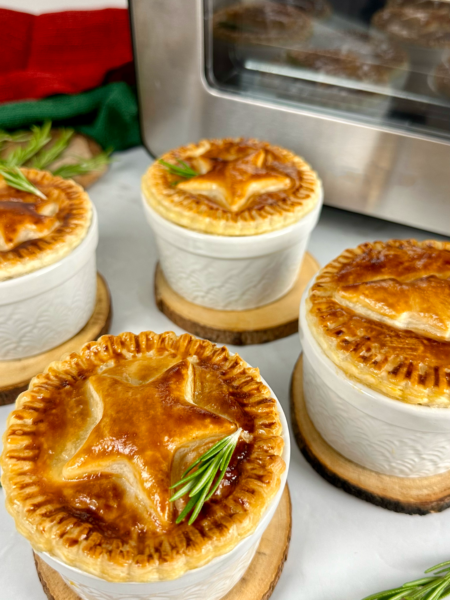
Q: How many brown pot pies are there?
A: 4